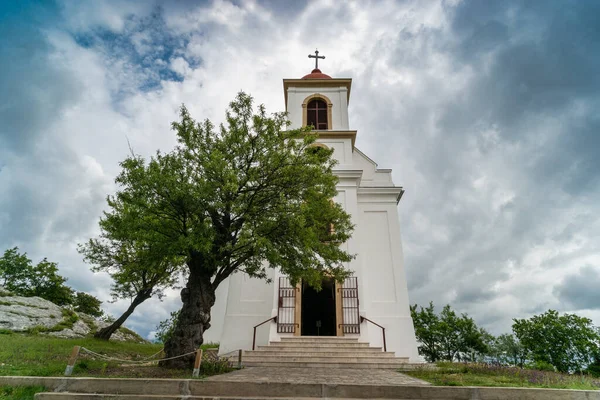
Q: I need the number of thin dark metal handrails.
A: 2